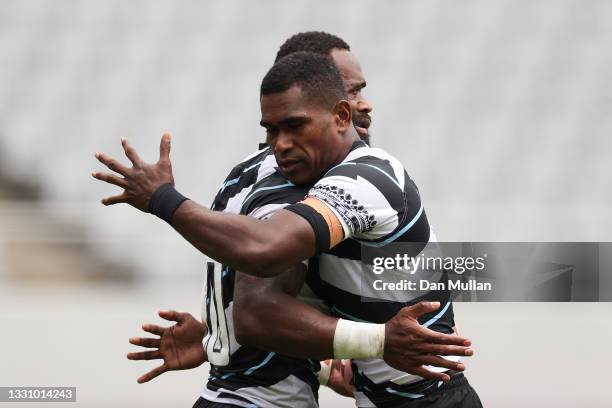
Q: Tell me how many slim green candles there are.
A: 0